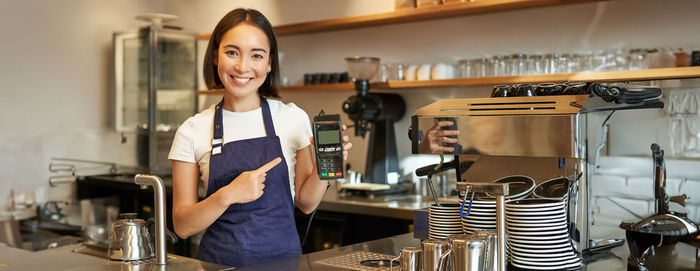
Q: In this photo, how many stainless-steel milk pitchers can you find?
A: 4